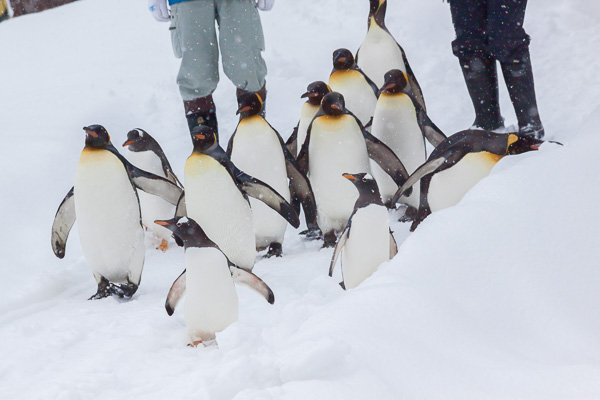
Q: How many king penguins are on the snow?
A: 9